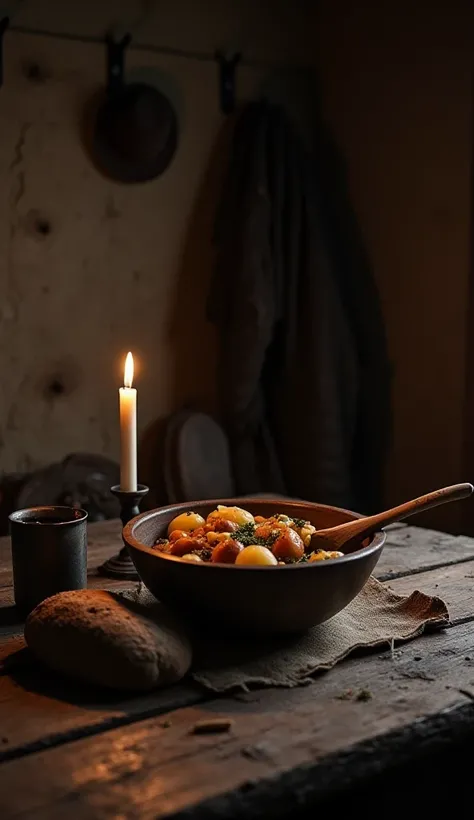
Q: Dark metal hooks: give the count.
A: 3